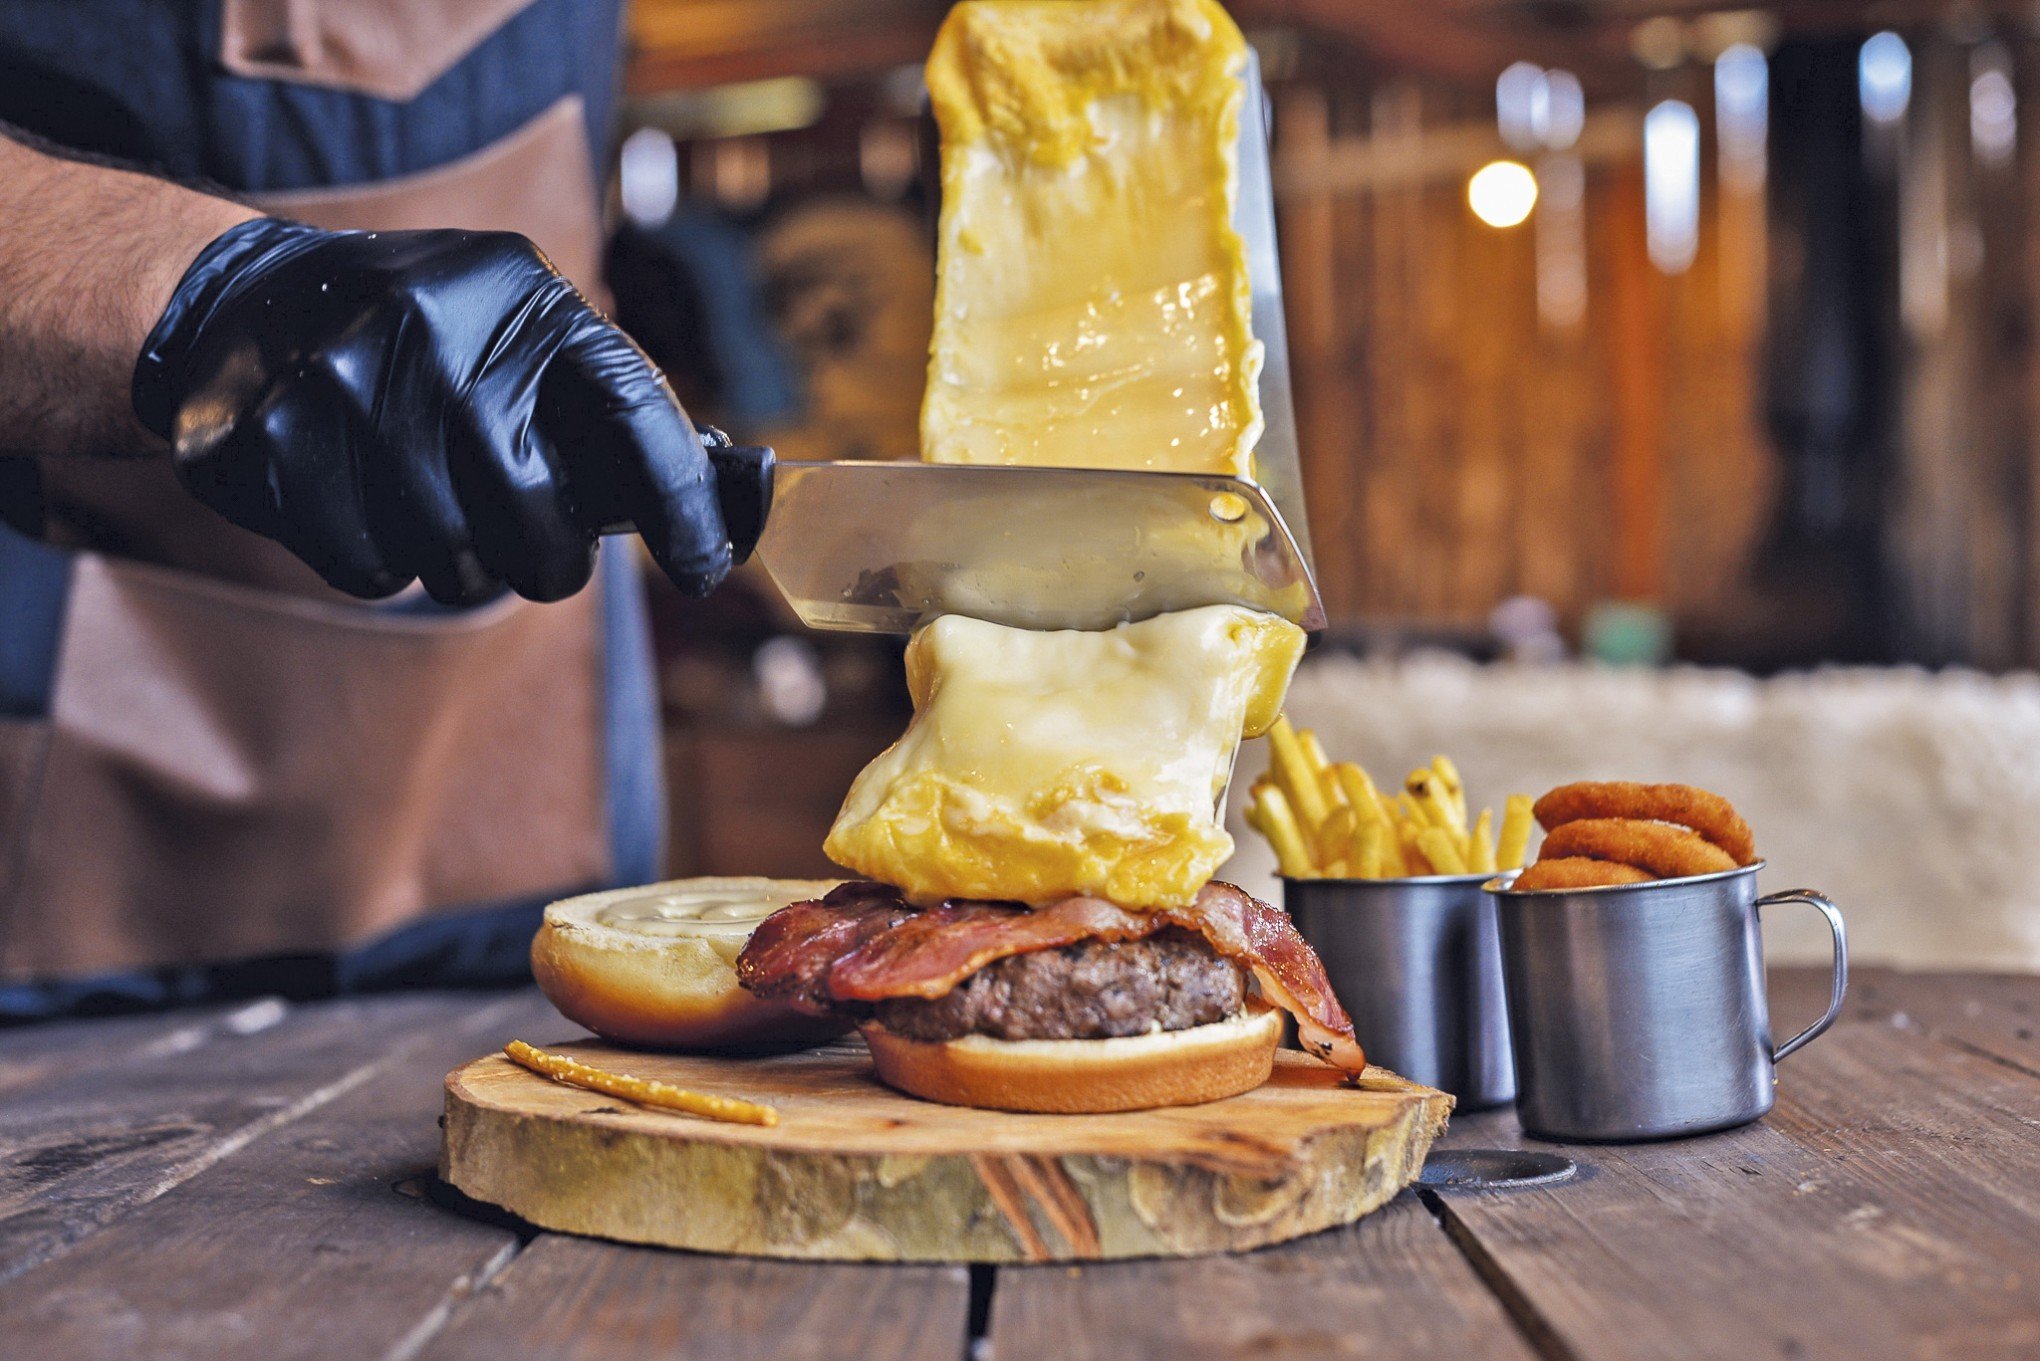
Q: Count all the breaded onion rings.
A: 3